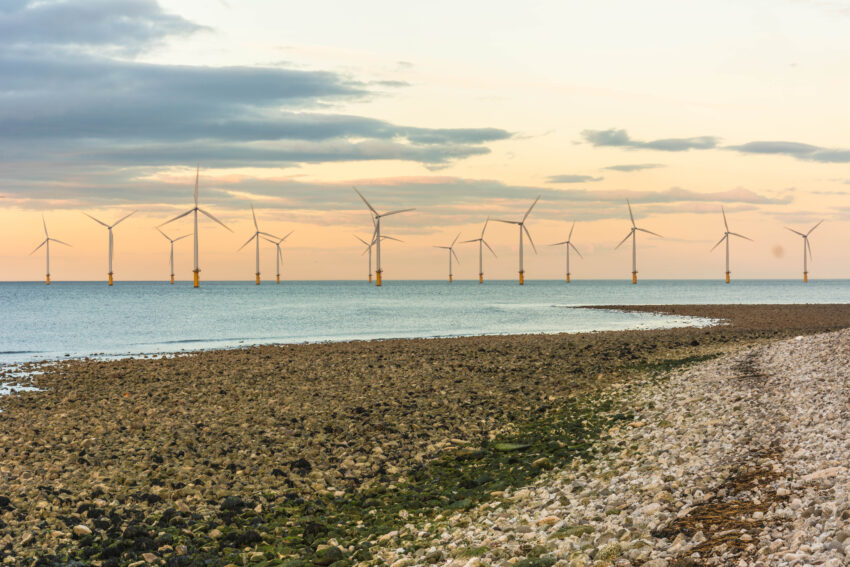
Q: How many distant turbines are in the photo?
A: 15